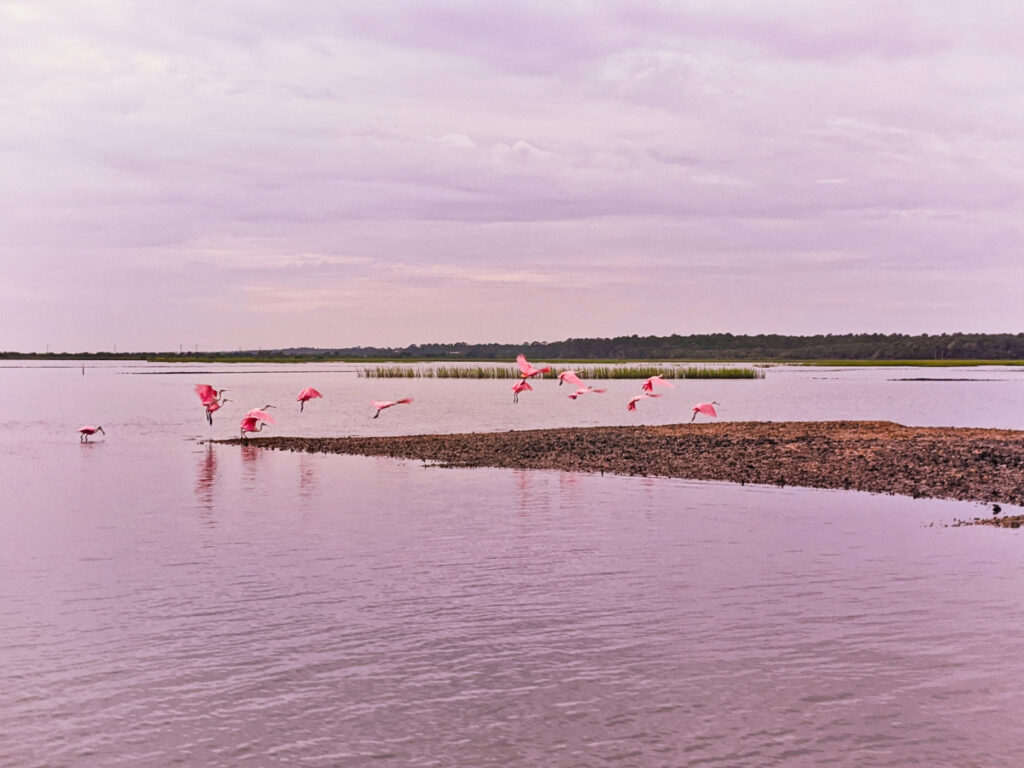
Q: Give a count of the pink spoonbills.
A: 14